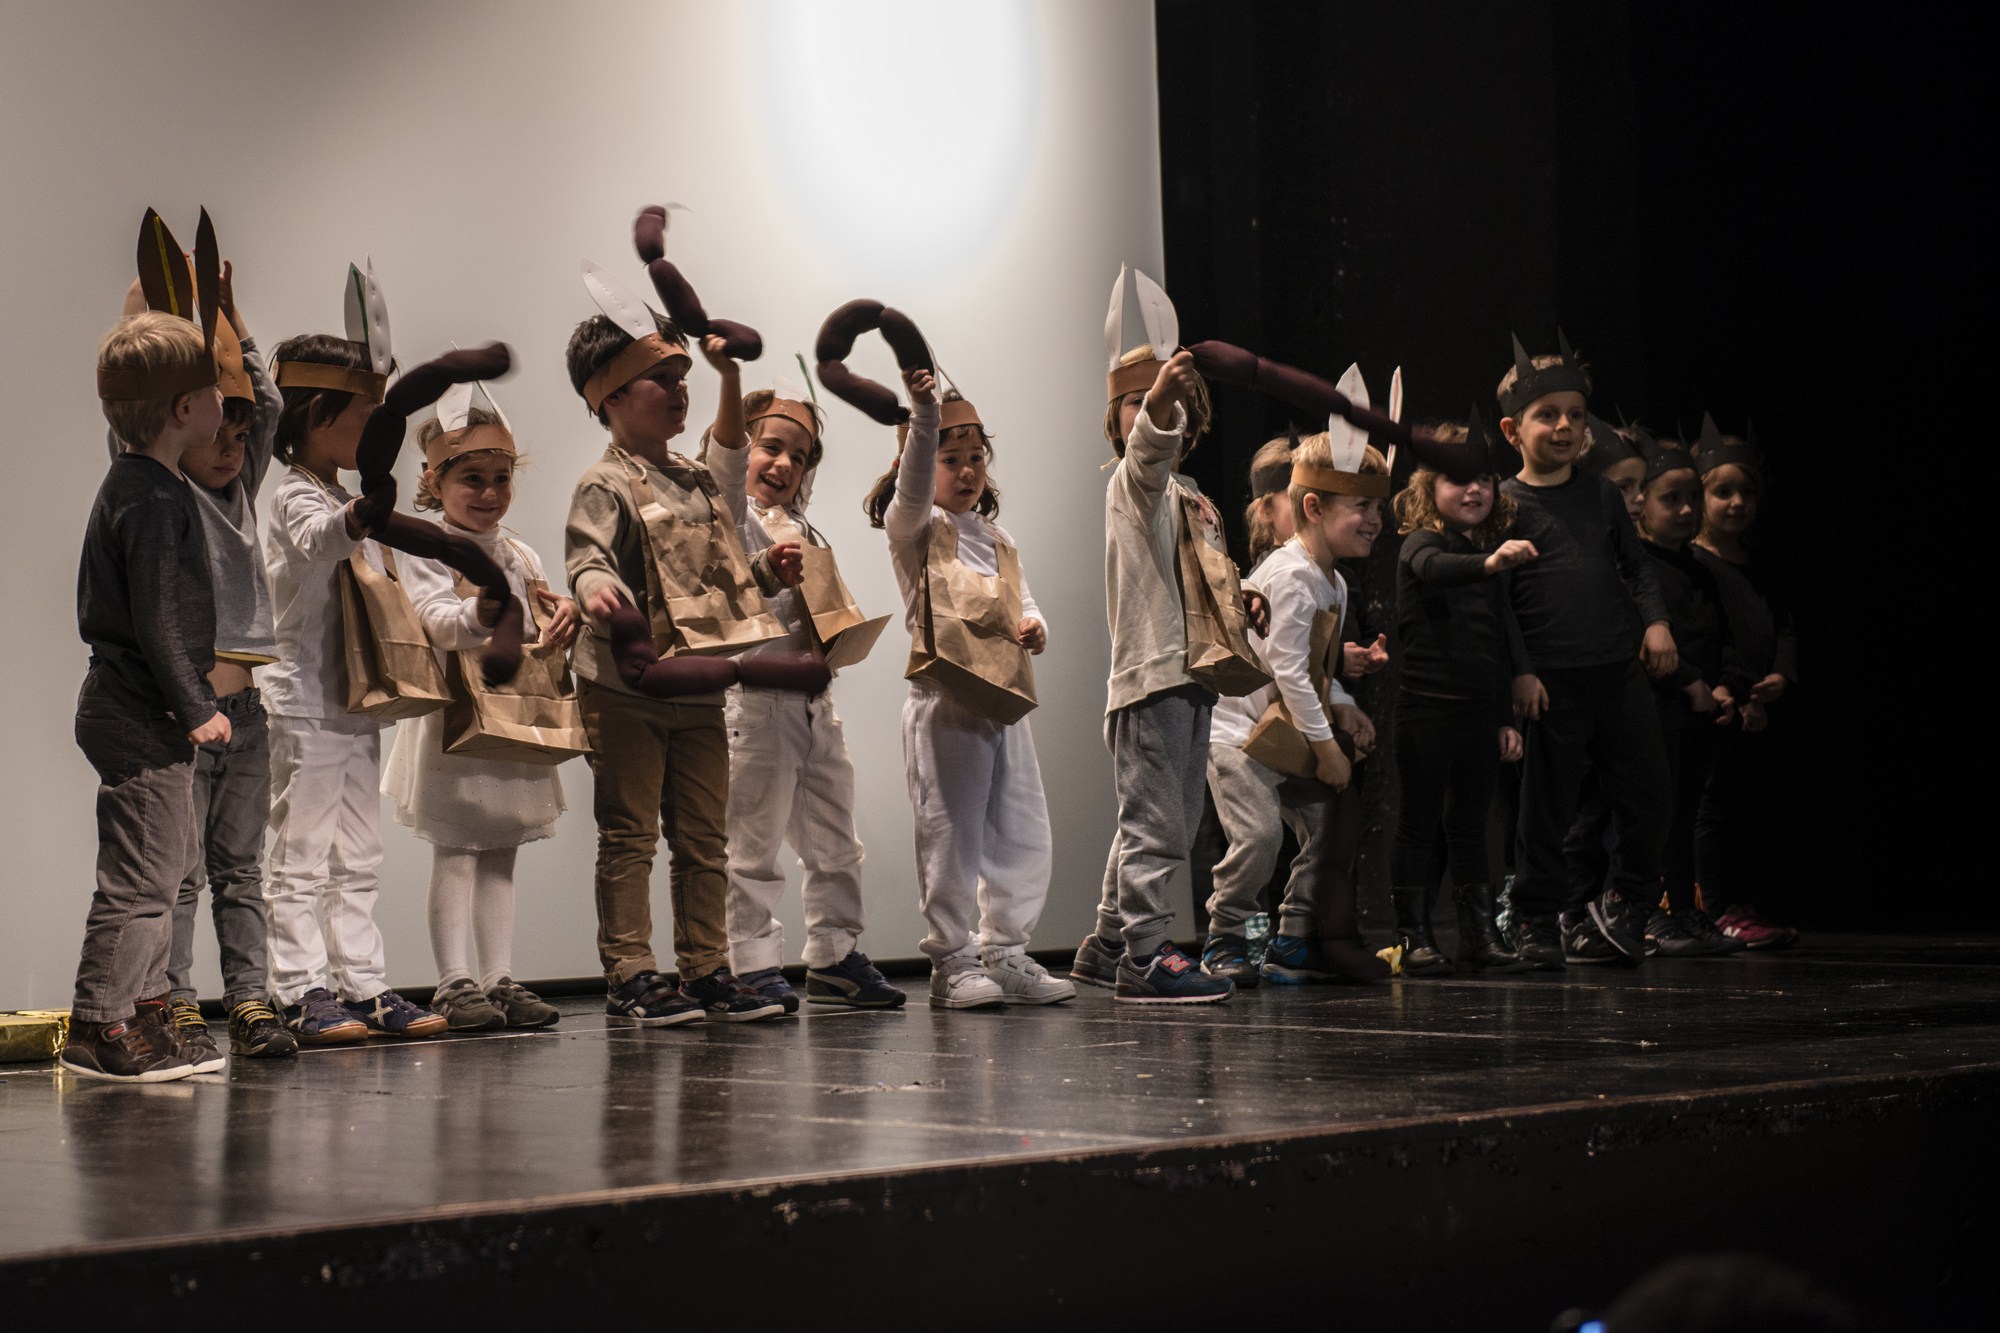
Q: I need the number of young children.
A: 15